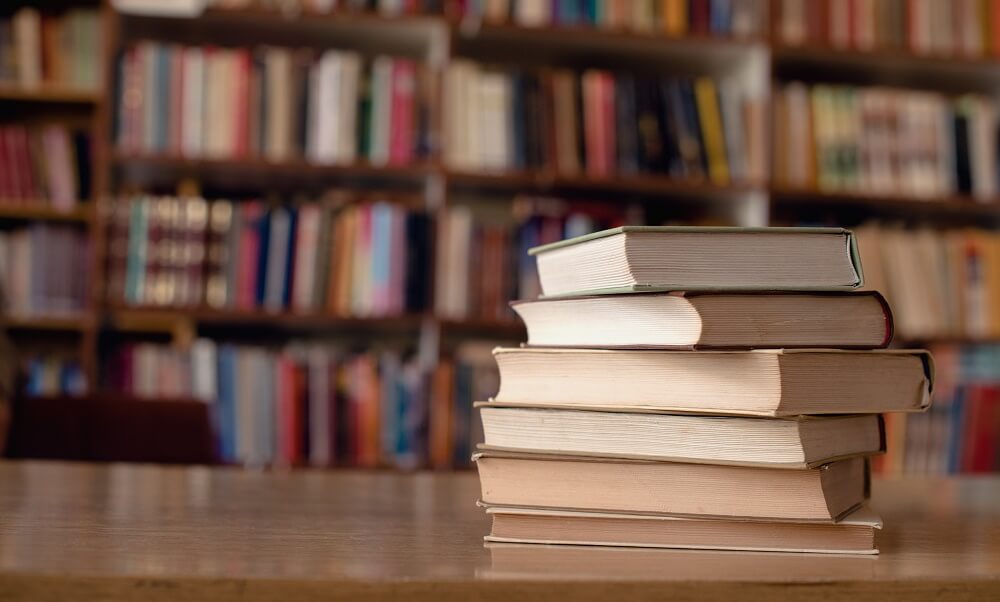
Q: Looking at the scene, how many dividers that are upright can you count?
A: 3